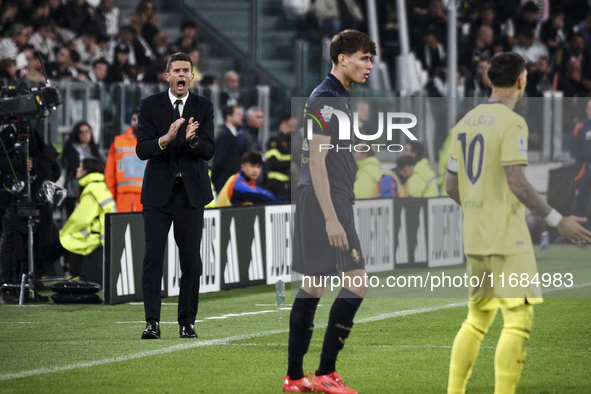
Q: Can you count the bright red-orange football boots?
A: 2